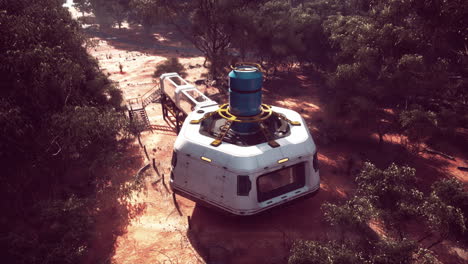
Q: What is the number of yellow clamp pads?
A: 4